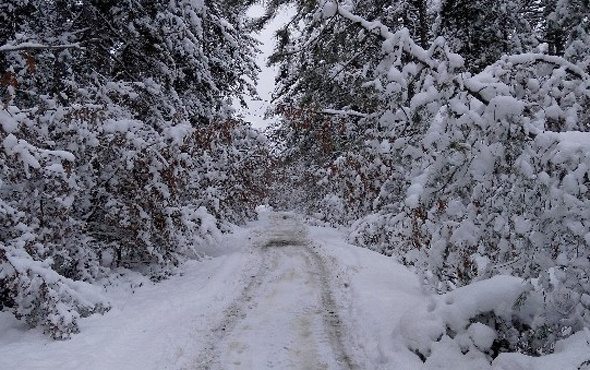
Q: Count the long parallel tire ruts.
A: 2